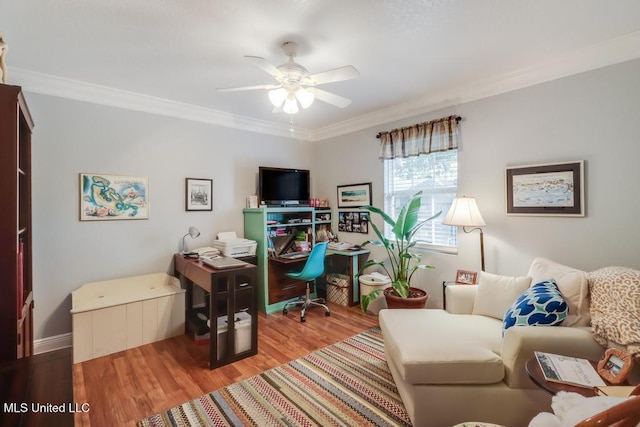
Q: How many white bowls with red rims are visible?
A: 0